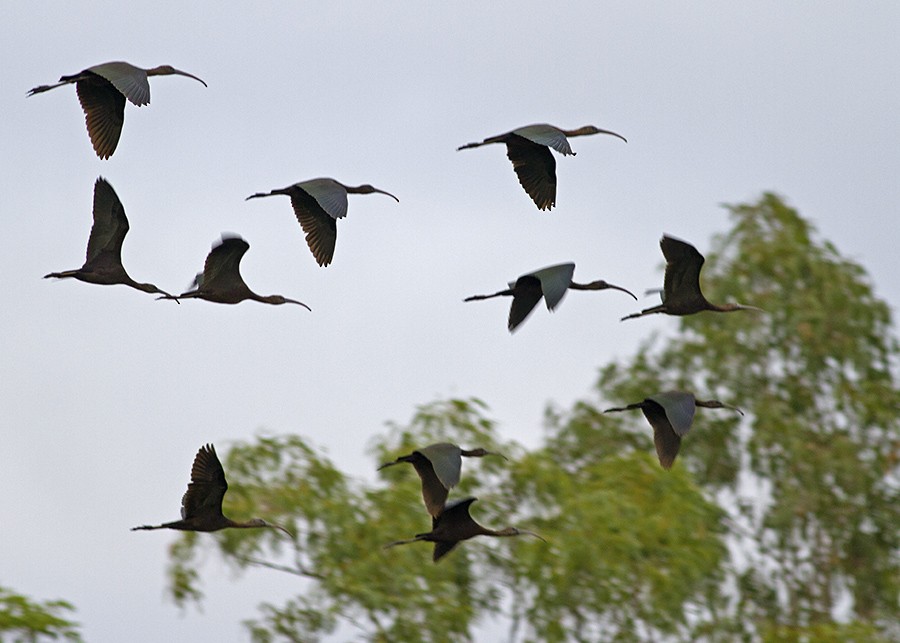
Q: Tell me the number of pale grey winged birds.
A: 6